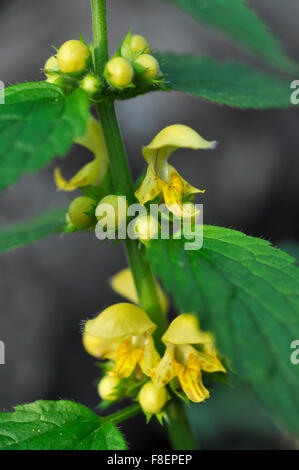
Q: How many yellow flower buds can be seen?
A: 11